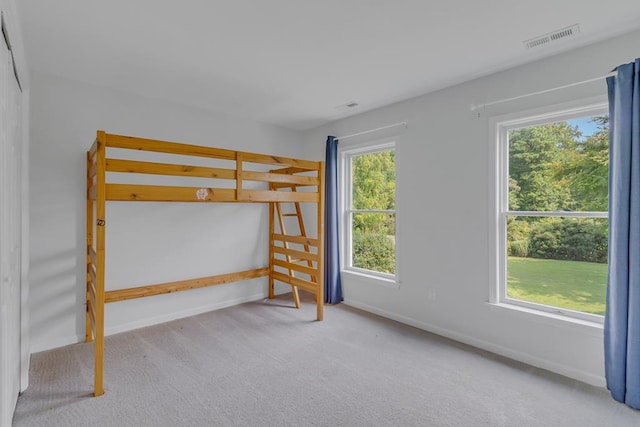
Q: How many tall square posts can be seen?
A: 4